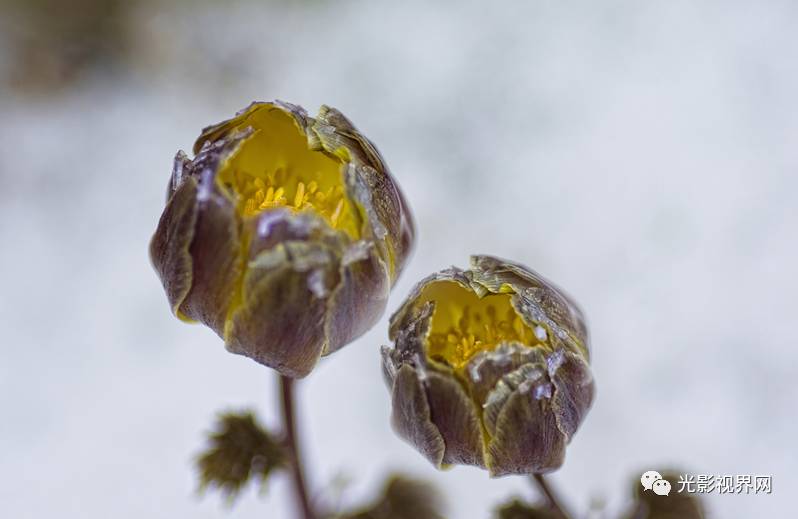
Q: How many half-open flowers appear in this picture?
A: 2